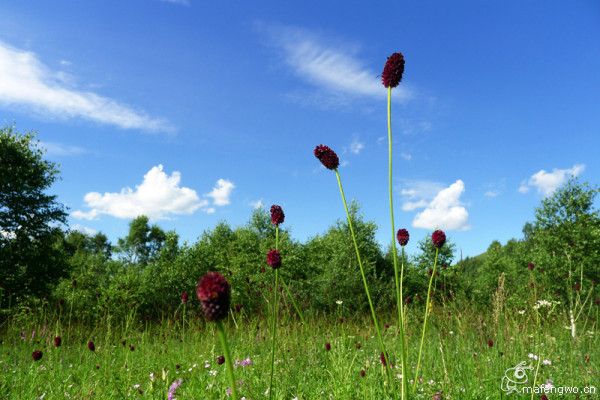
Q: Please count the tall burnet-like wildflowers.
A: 7